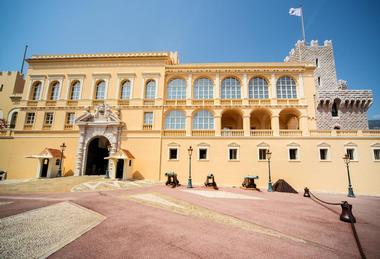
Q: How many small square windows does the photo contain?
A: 8